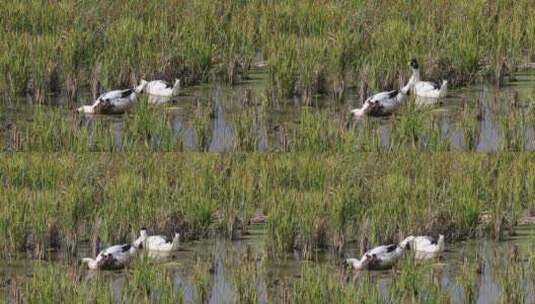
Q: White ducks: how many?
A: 8